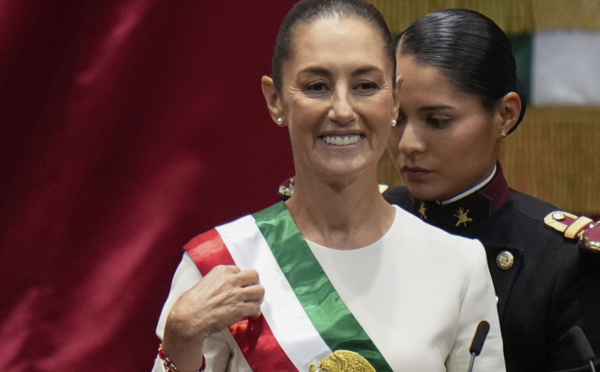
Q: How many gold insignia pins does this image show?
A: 2